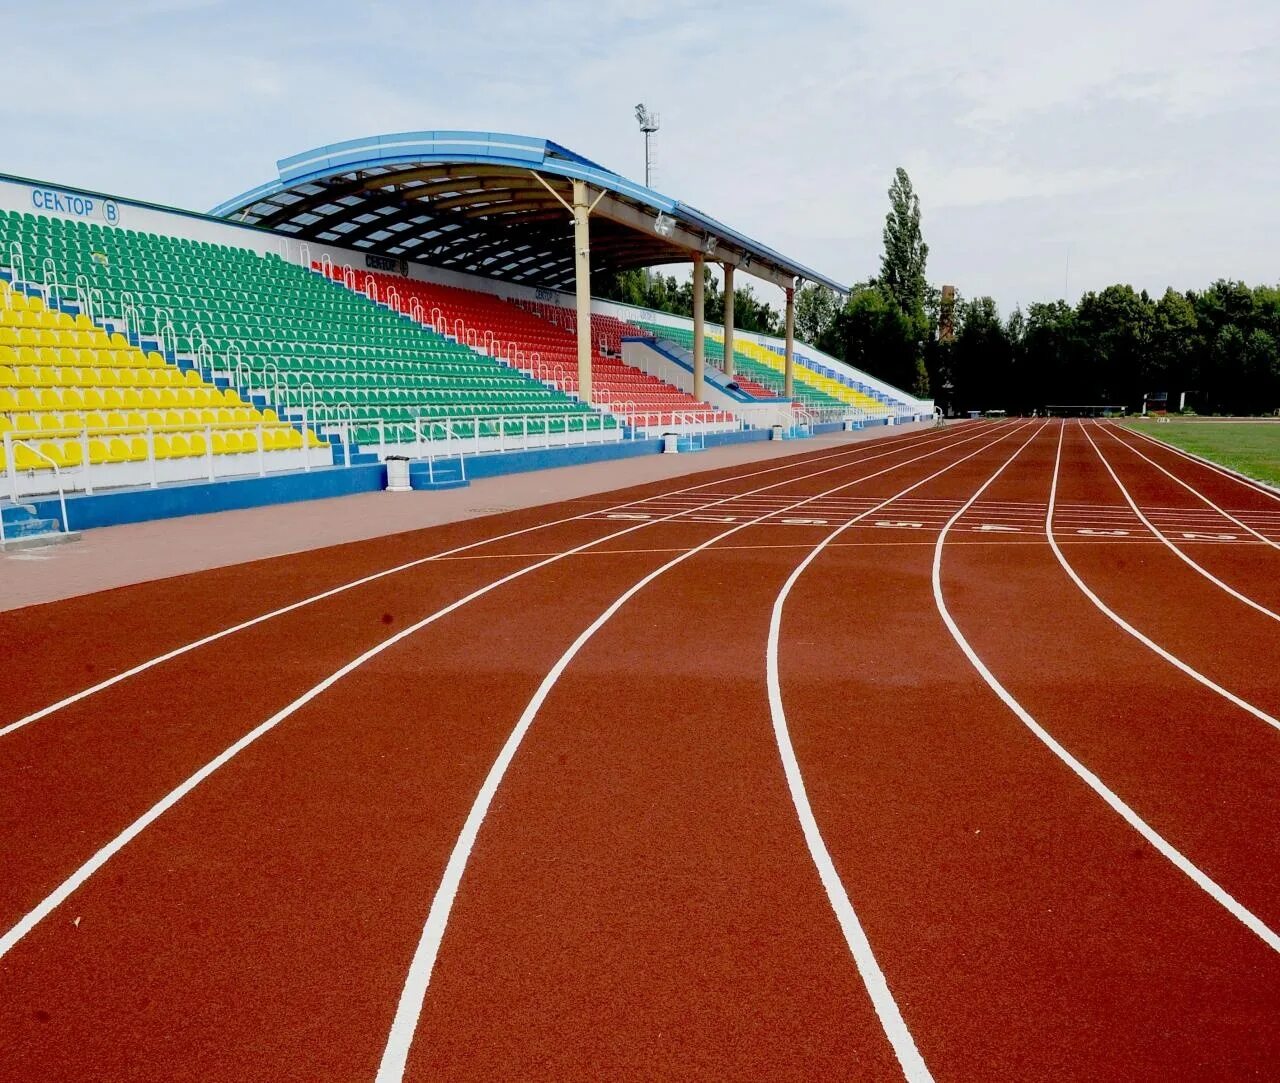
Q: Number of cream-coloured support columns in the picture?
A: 4